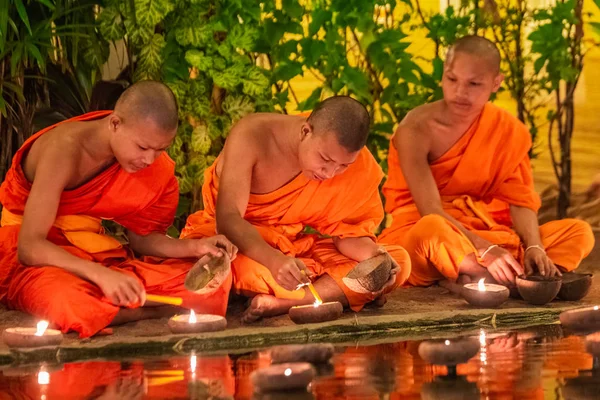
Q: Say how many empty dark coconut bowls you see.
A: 2